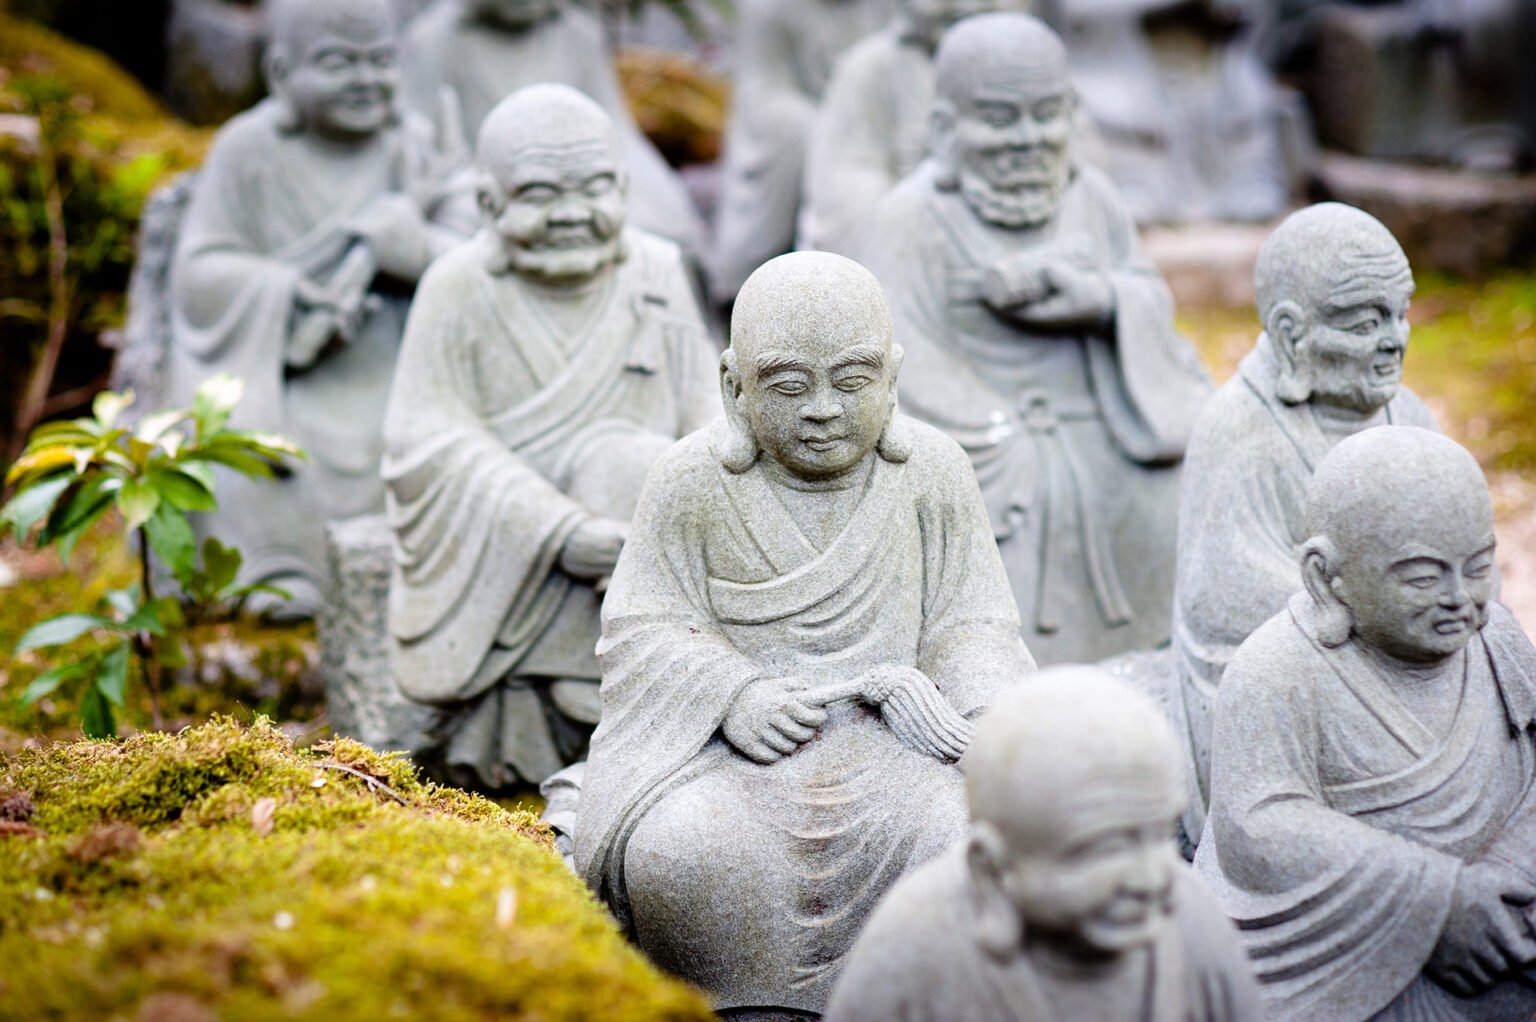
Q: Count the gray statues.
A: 11